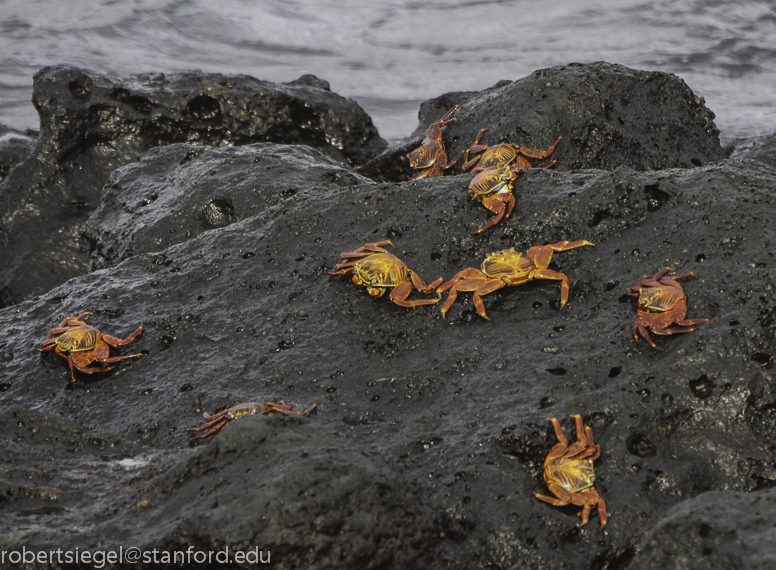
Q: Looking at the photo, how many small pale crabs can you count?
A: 0